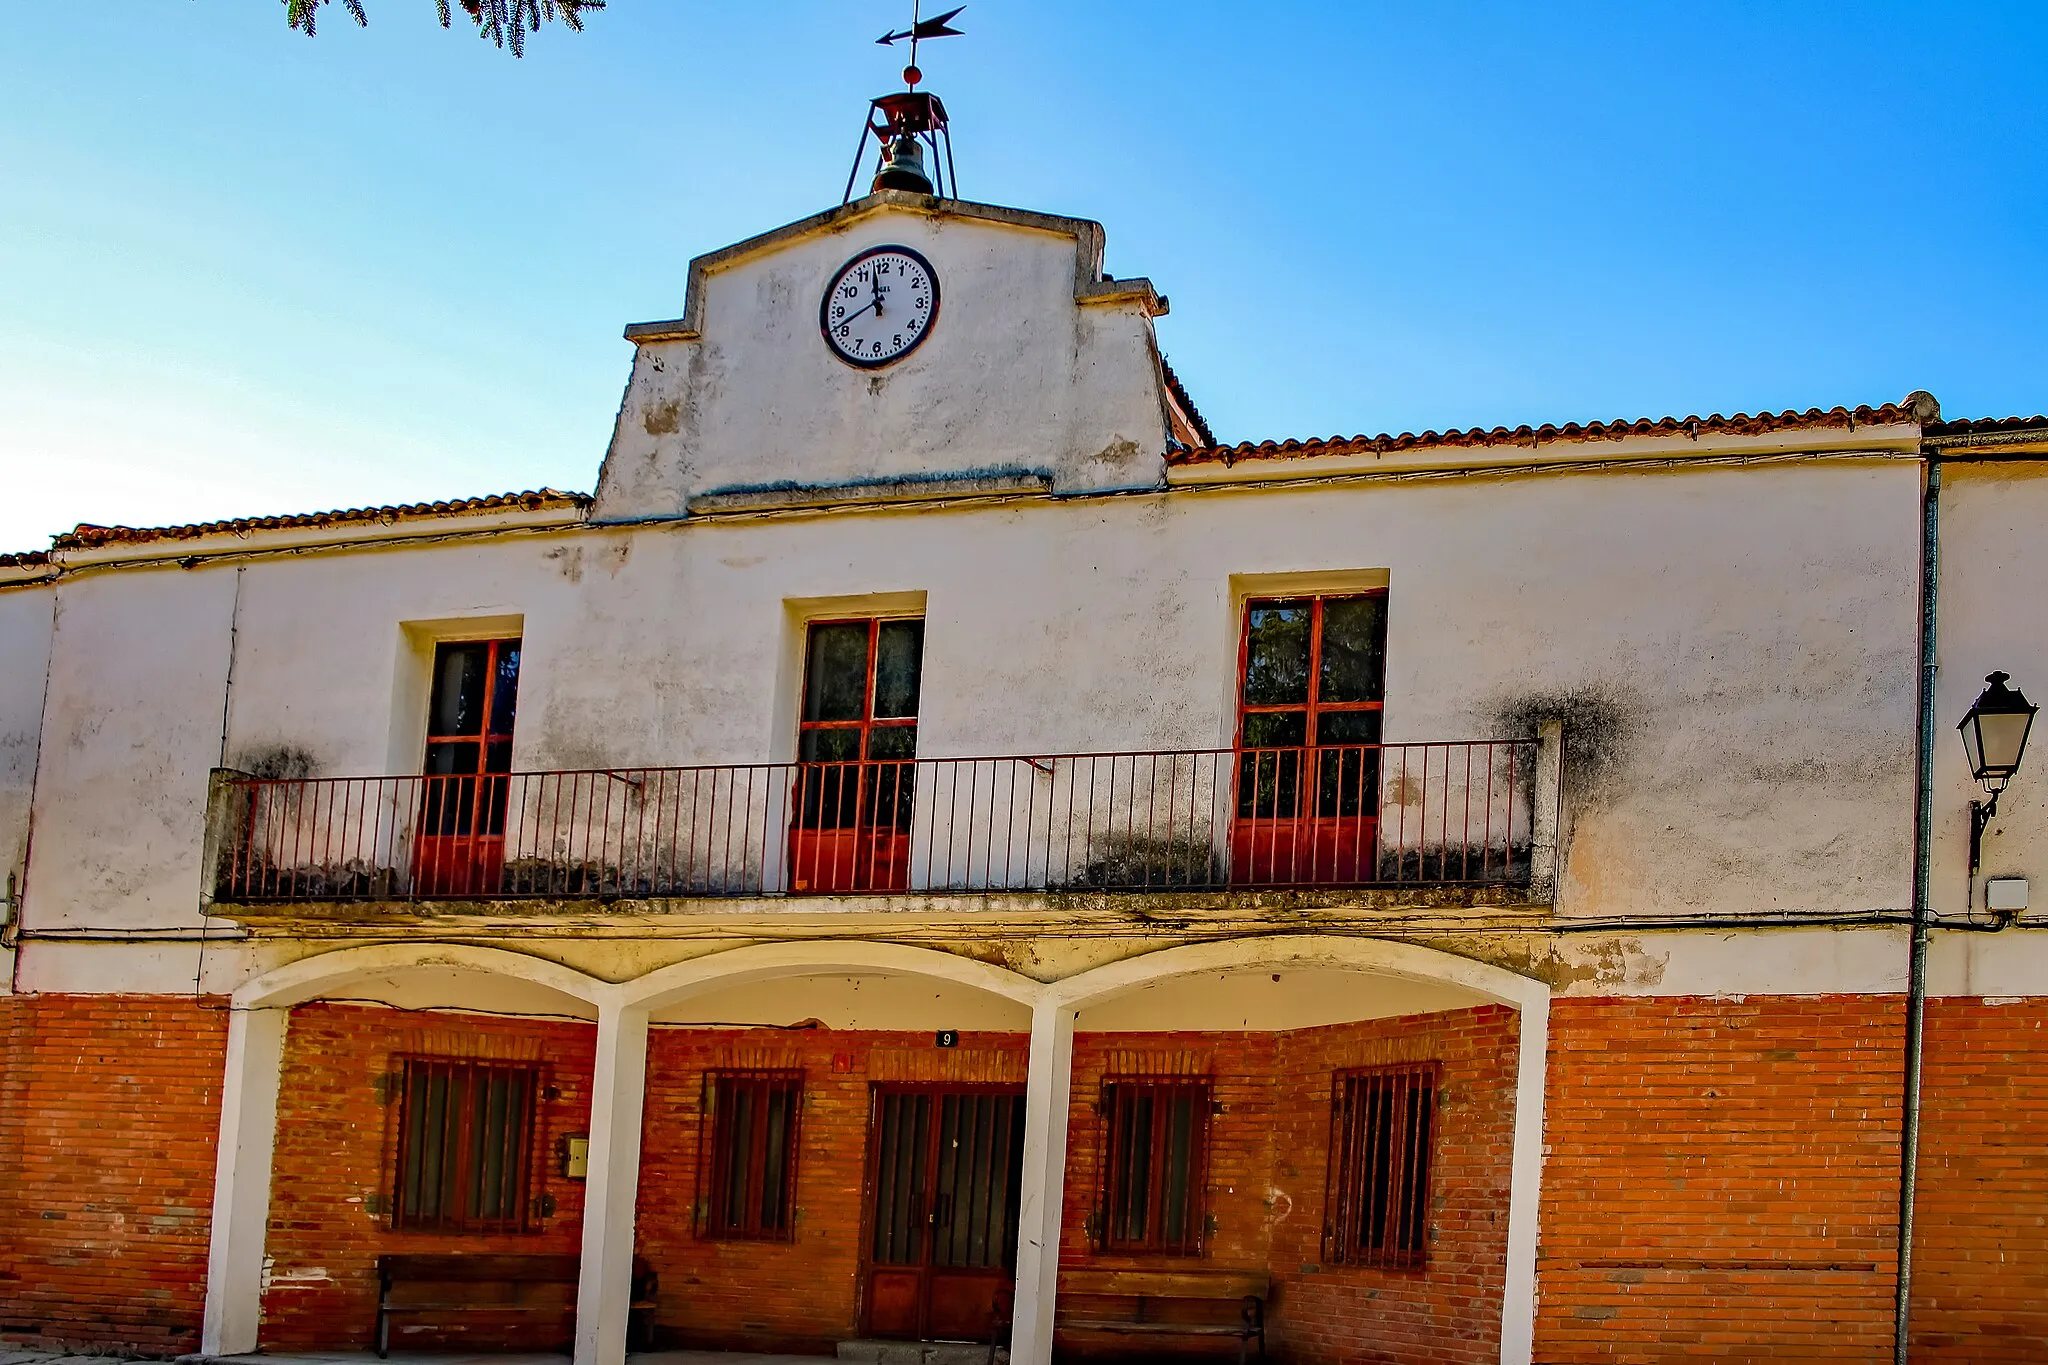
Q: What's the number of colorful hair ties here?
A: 0